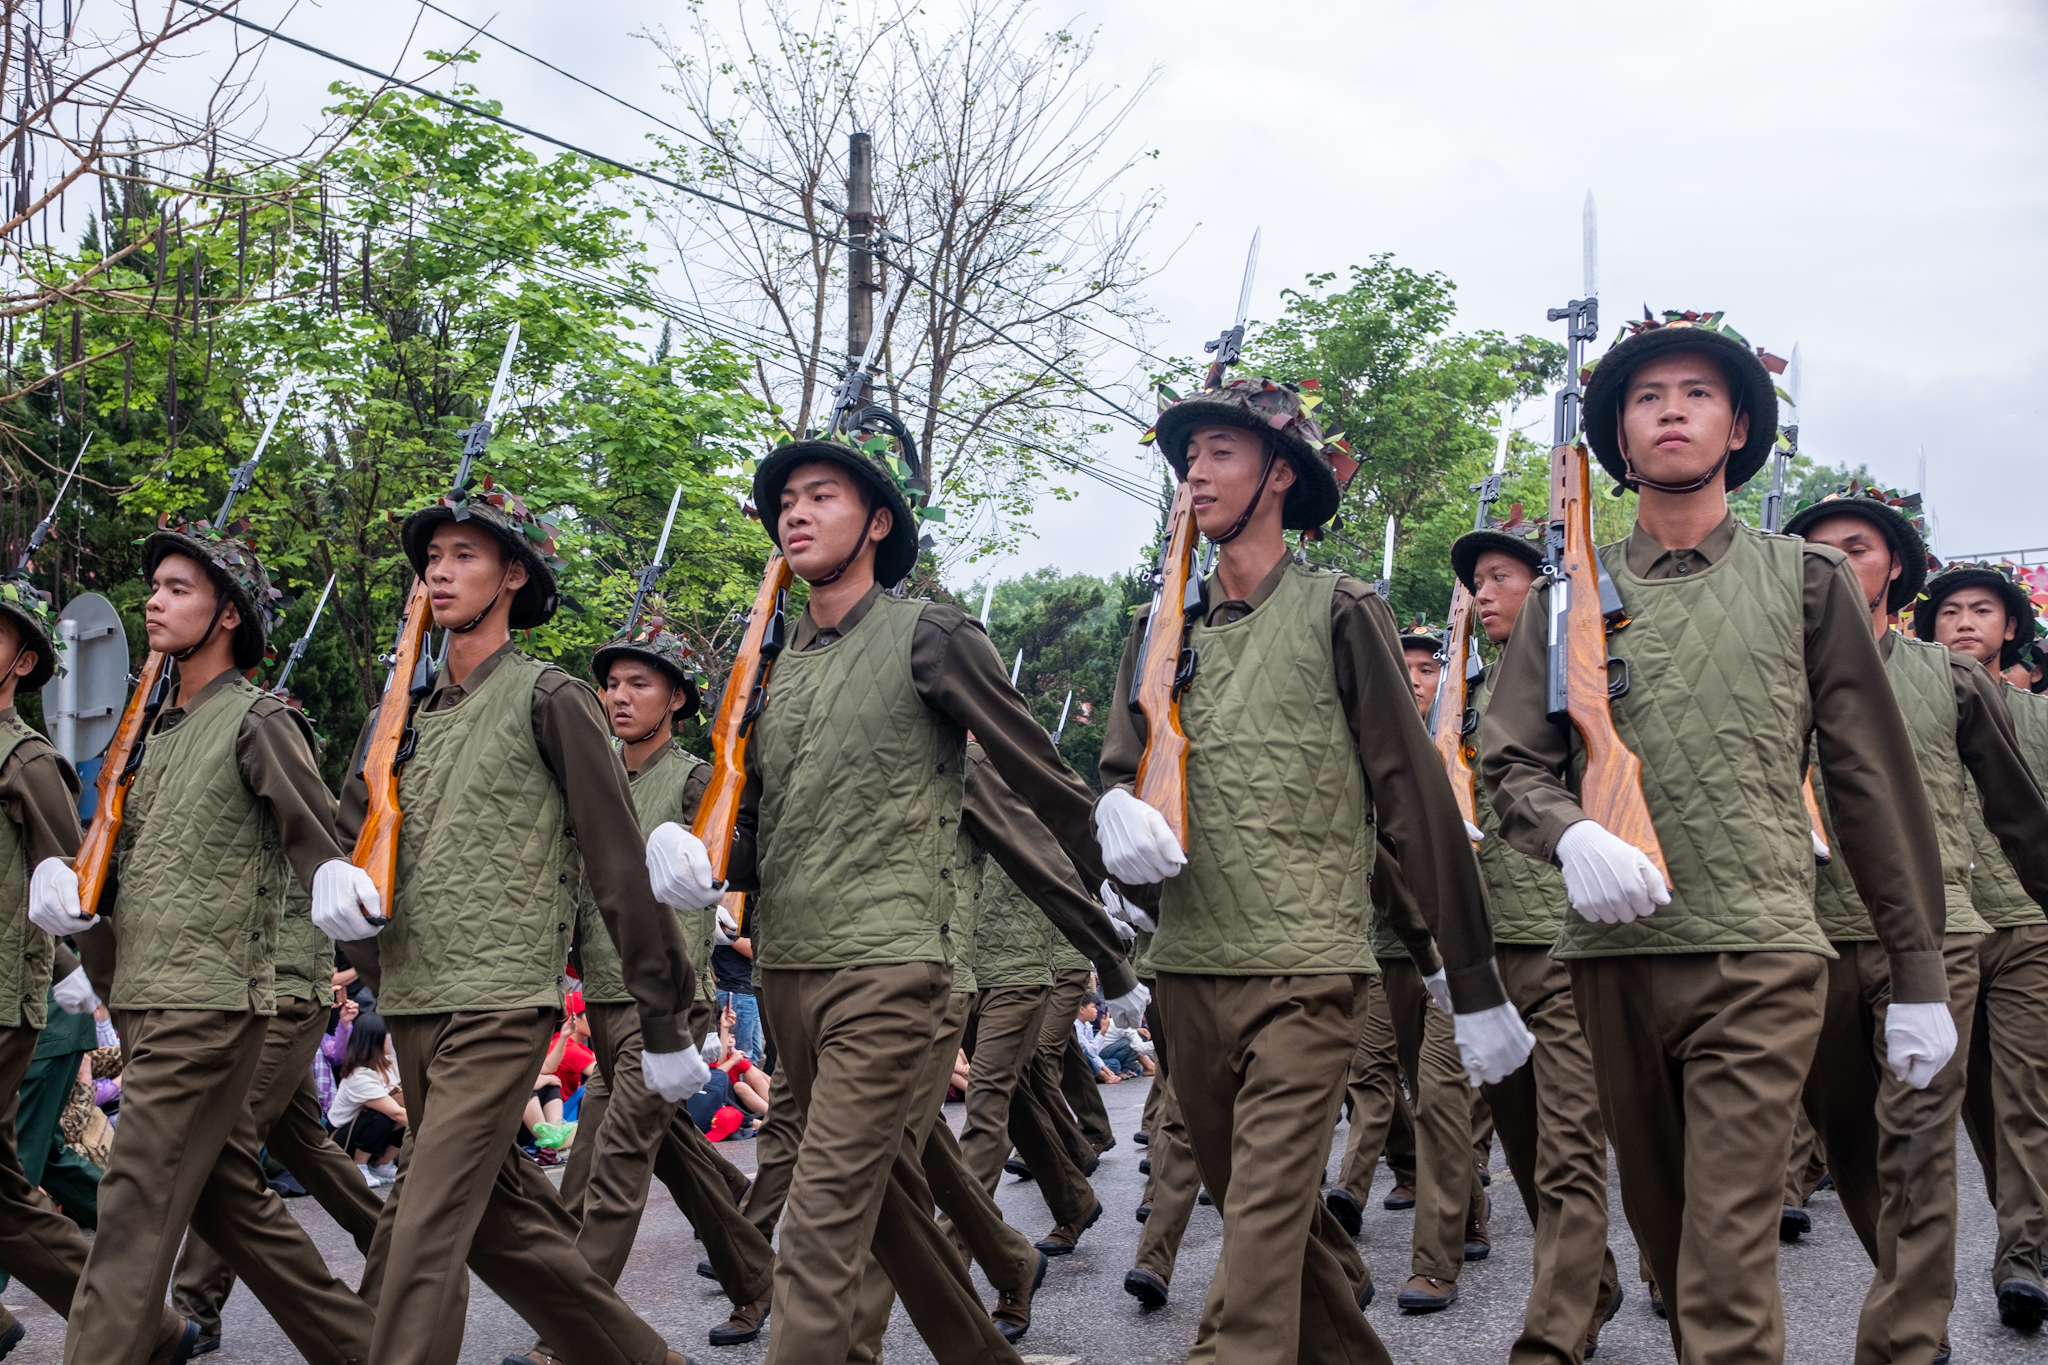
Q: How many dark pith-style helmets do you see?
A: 12